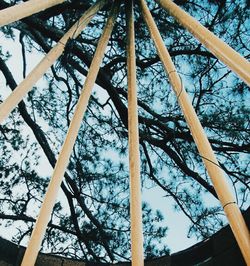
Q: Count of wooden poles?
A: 6